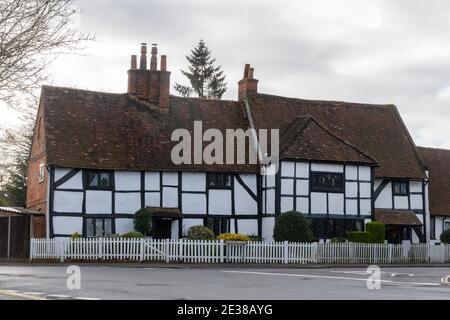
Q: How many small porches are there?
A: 2